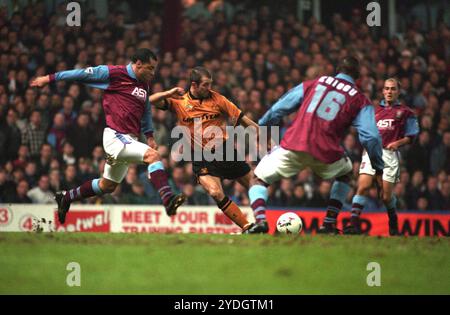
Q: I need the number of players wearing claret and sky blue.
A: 3